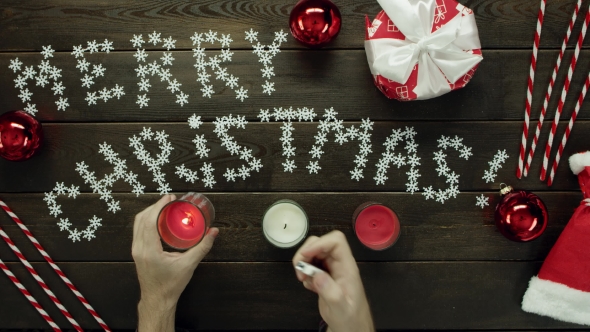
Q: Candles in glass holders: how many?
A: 3